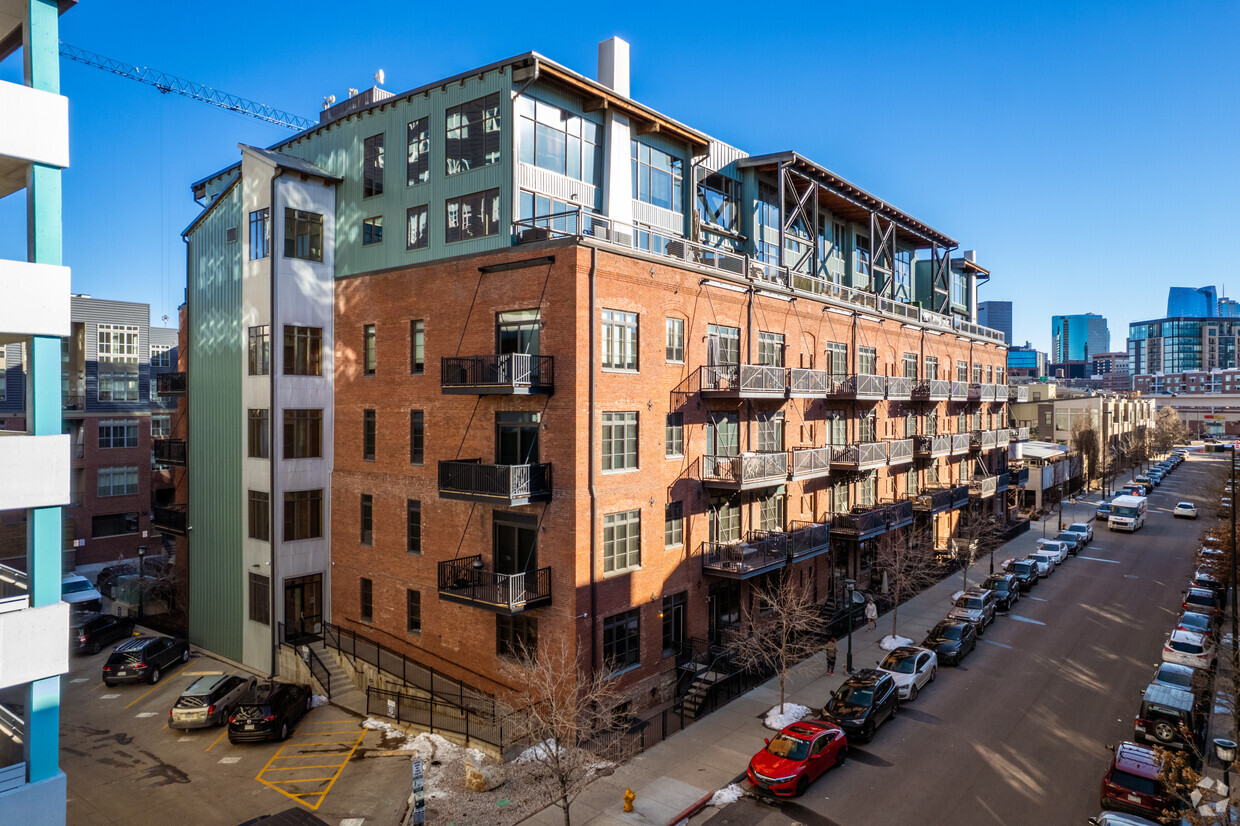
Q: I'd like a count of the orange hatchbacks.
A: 0